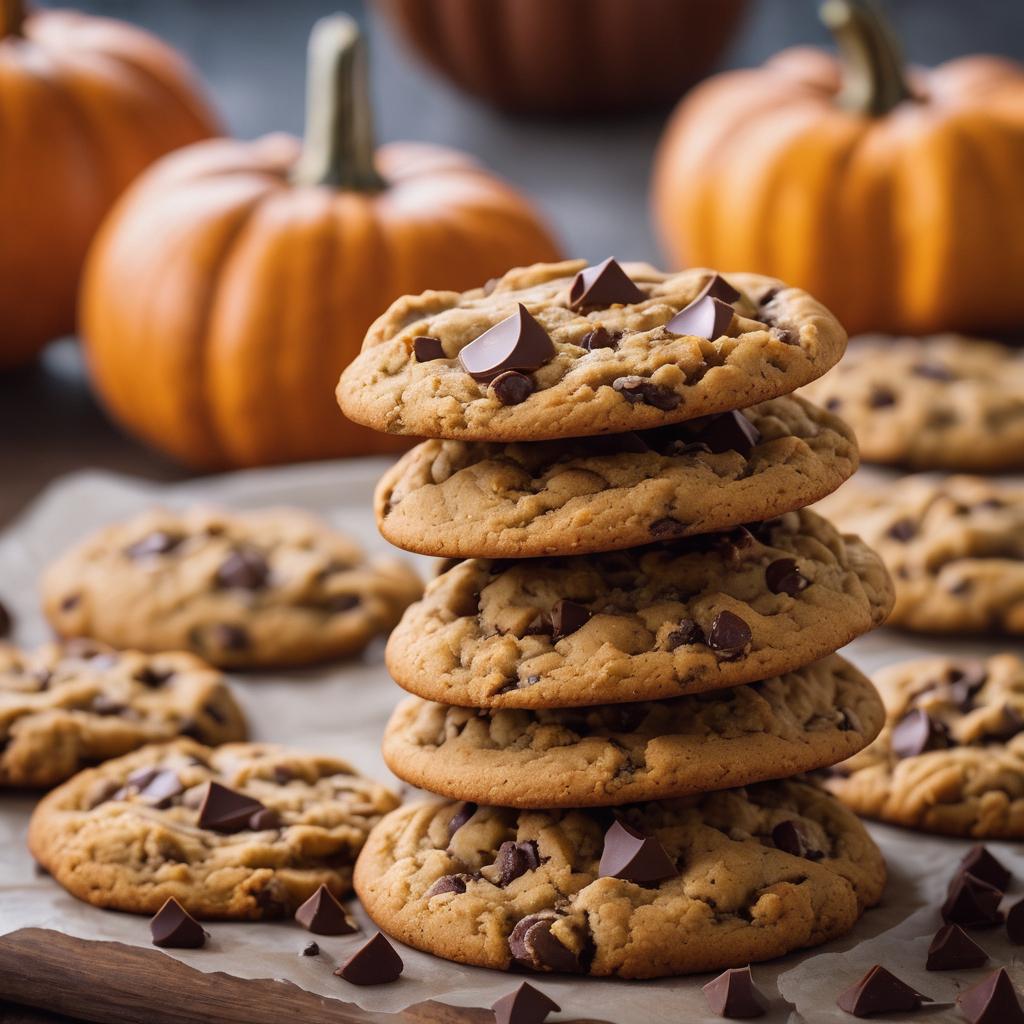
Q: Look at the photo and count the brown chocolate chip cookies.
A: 11